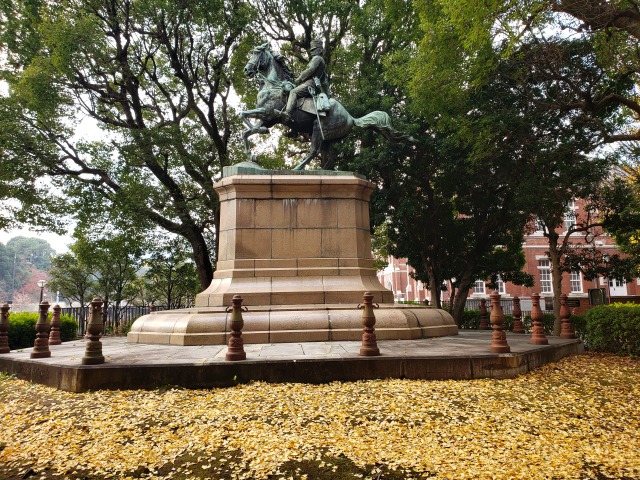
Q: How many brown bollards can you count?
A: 11